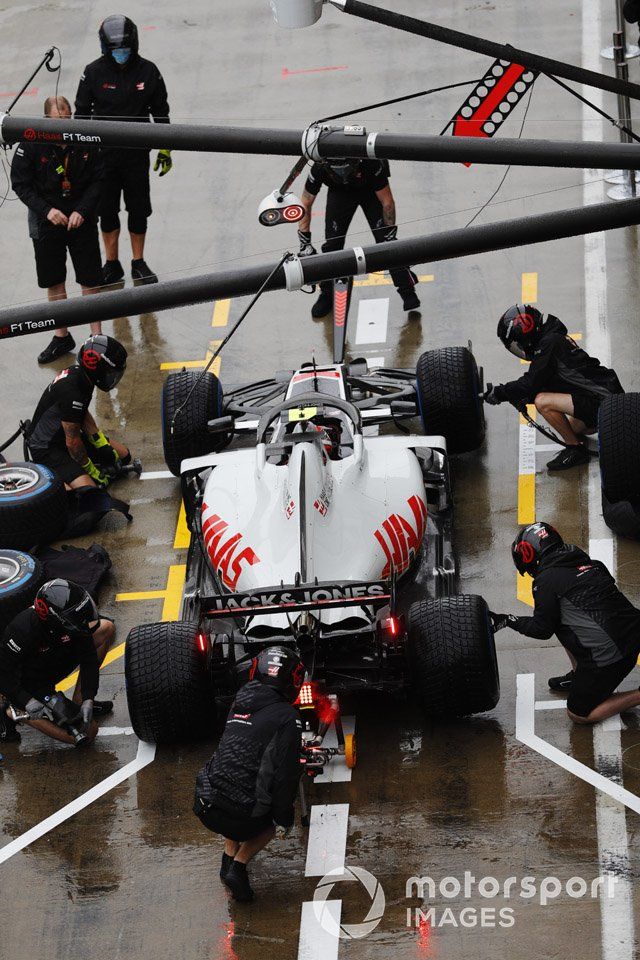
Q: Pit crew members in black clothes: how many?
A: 8